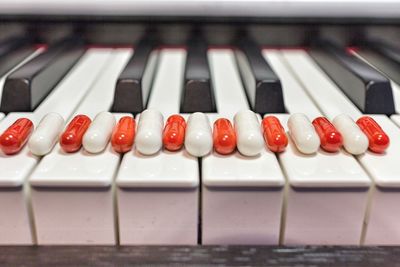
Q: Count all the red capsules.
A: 8